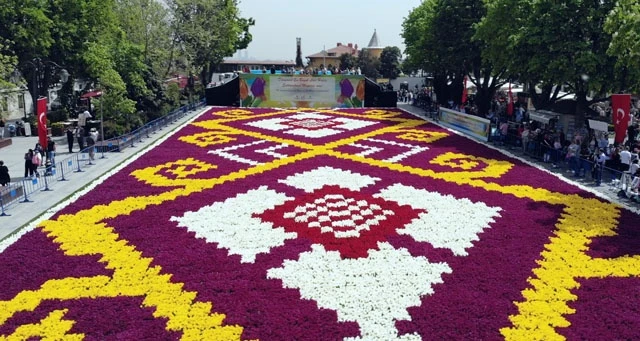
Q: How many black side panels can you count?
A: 2